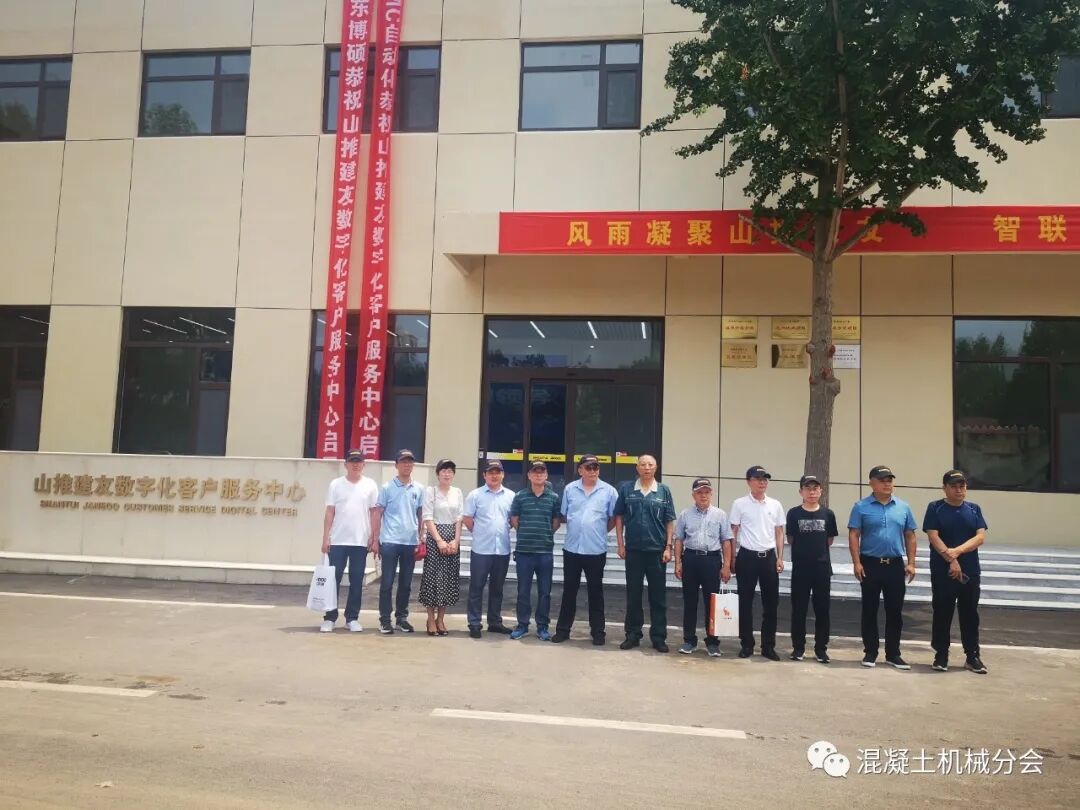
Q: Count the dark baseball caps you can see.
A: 11